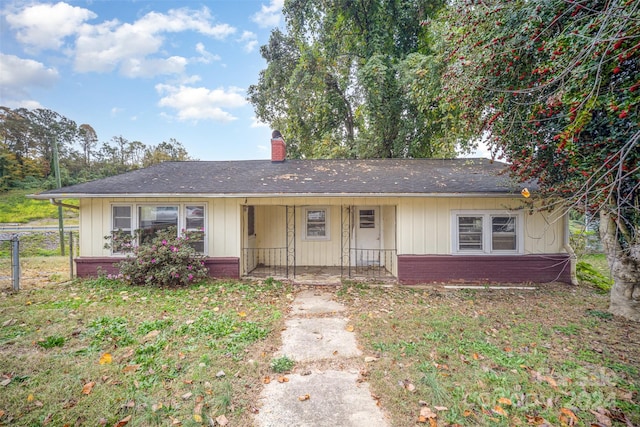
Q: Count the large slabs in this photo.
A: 3